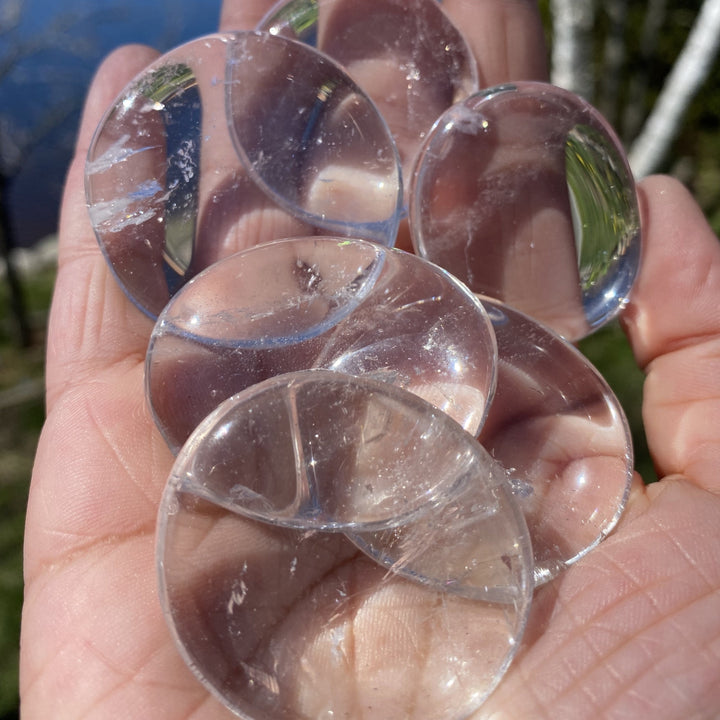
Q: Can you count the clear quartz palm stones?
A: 6